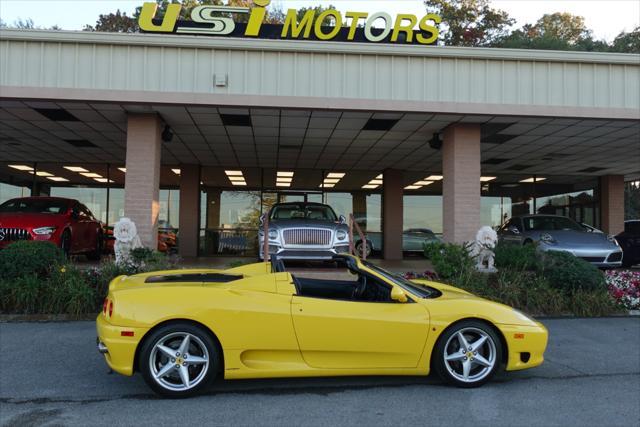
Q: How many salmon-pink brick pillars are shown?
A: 5